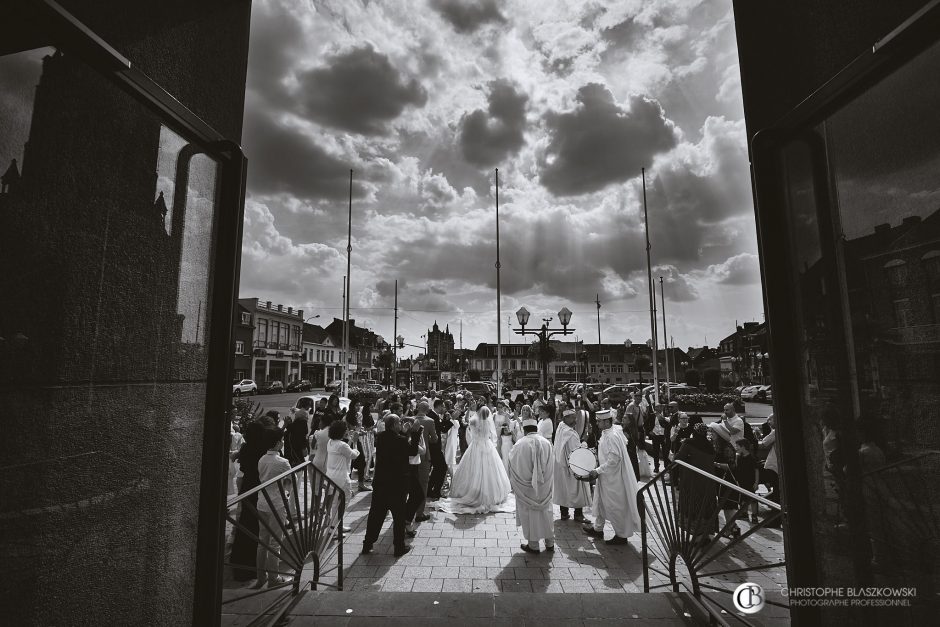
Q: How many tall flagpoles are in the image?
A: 3